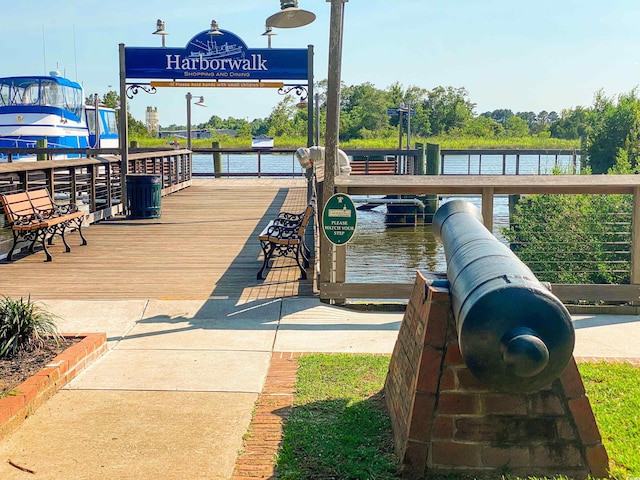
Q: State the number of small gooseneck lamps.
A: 3